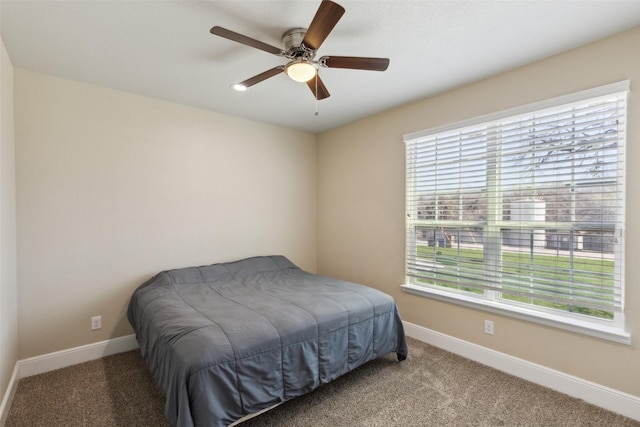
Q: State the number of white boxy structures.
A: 1